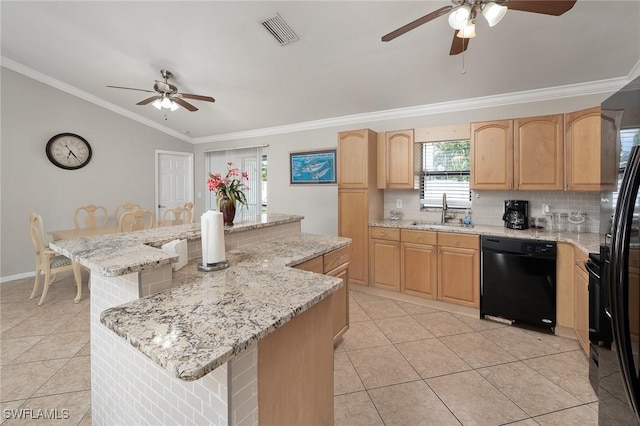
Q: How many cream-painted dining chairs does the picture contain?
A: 6